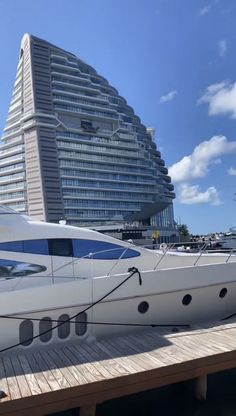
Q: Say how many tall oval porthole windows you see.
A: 4